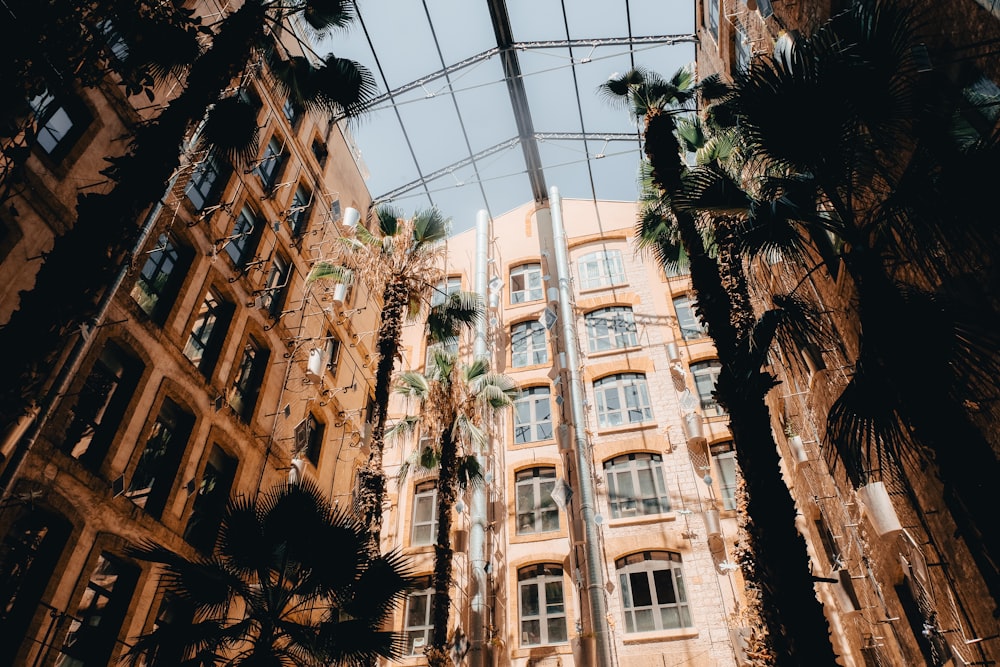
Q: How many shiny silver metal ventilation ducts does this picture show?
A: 2